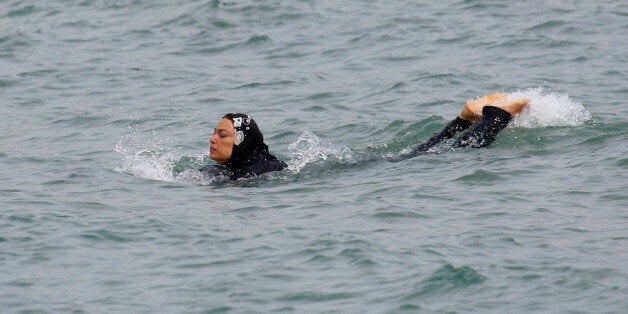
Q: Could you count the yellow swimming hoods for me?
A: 0